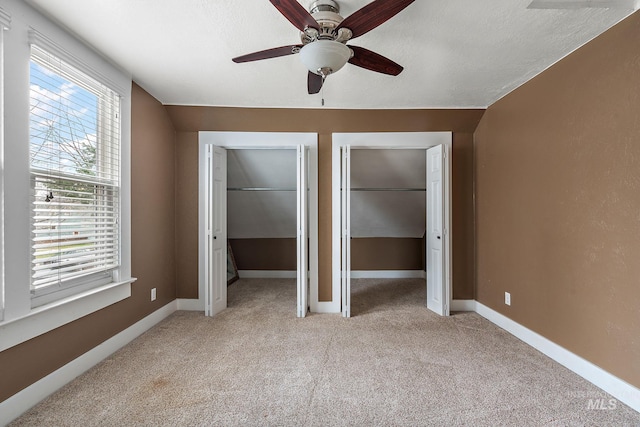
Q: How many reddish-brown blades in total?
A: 5